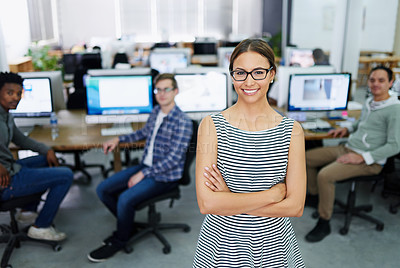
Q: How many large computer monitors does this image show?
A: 4